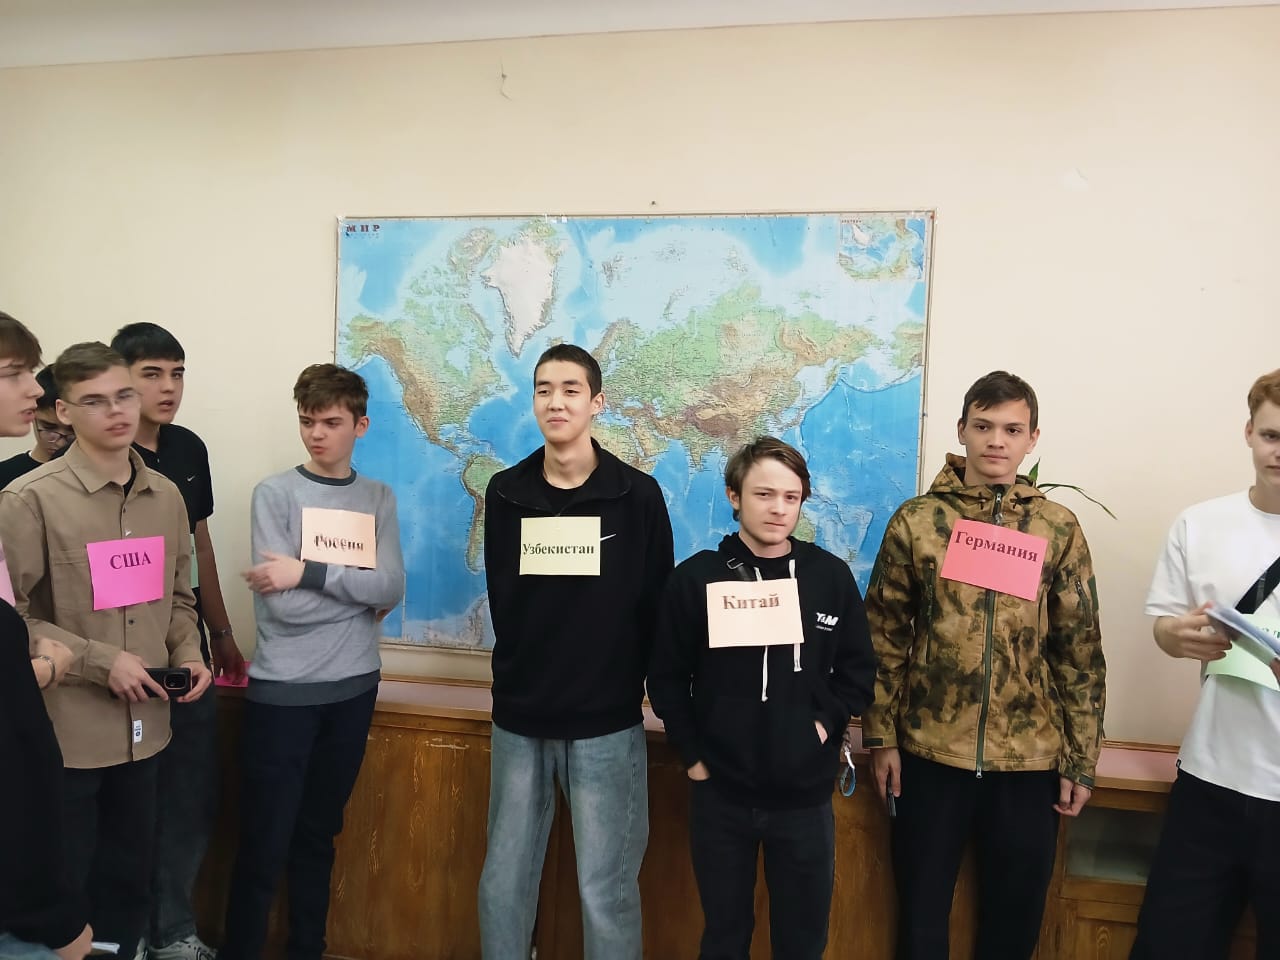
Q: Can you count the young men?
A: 9